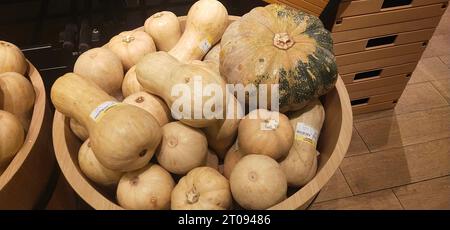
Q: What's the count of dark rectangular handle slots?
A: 4